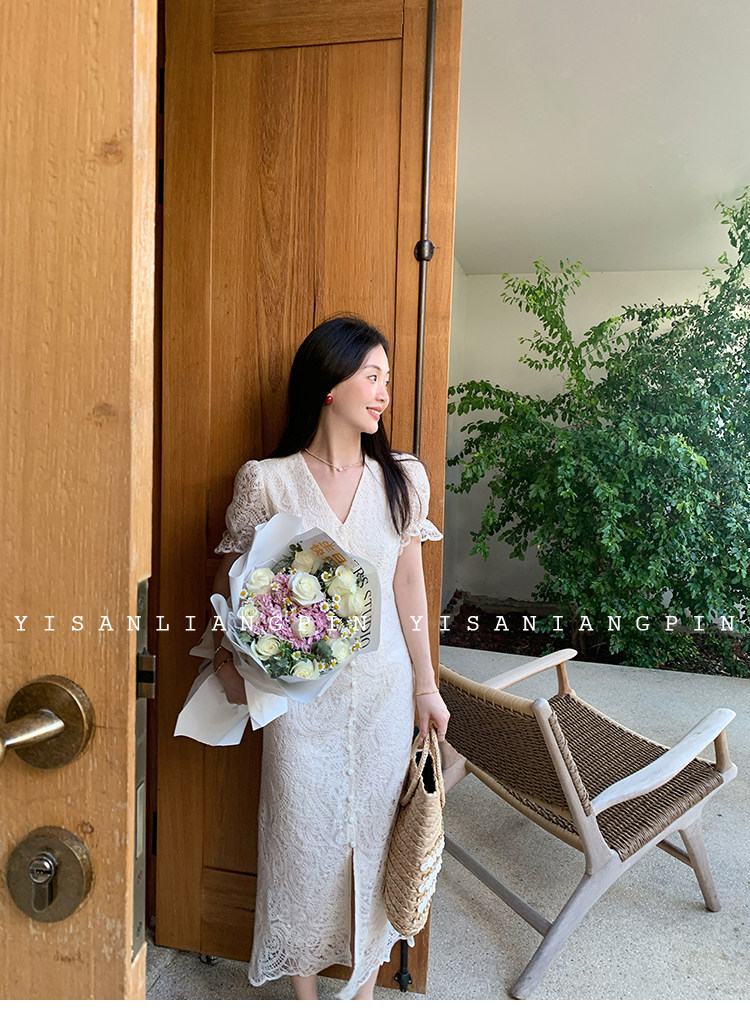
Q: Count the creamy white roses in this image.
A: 10